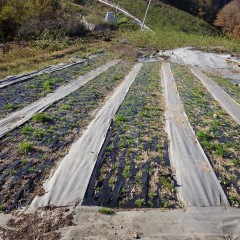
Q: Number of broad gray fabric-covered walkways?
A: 4